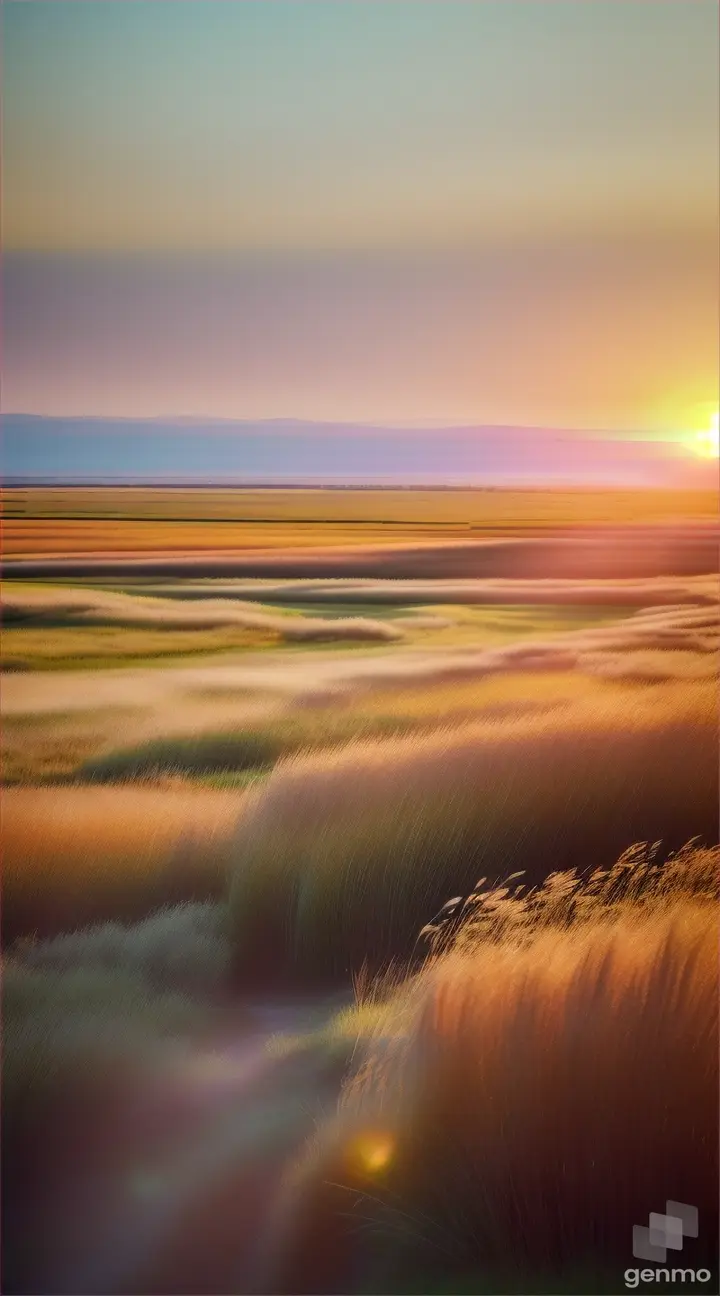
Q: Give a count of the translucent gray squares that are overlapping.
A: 3